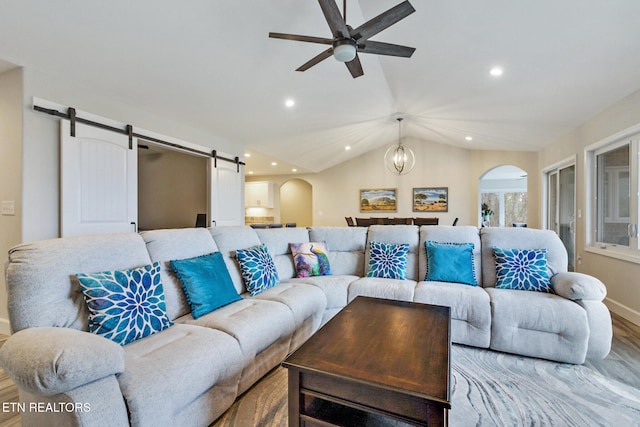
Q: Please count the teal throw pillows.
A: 2